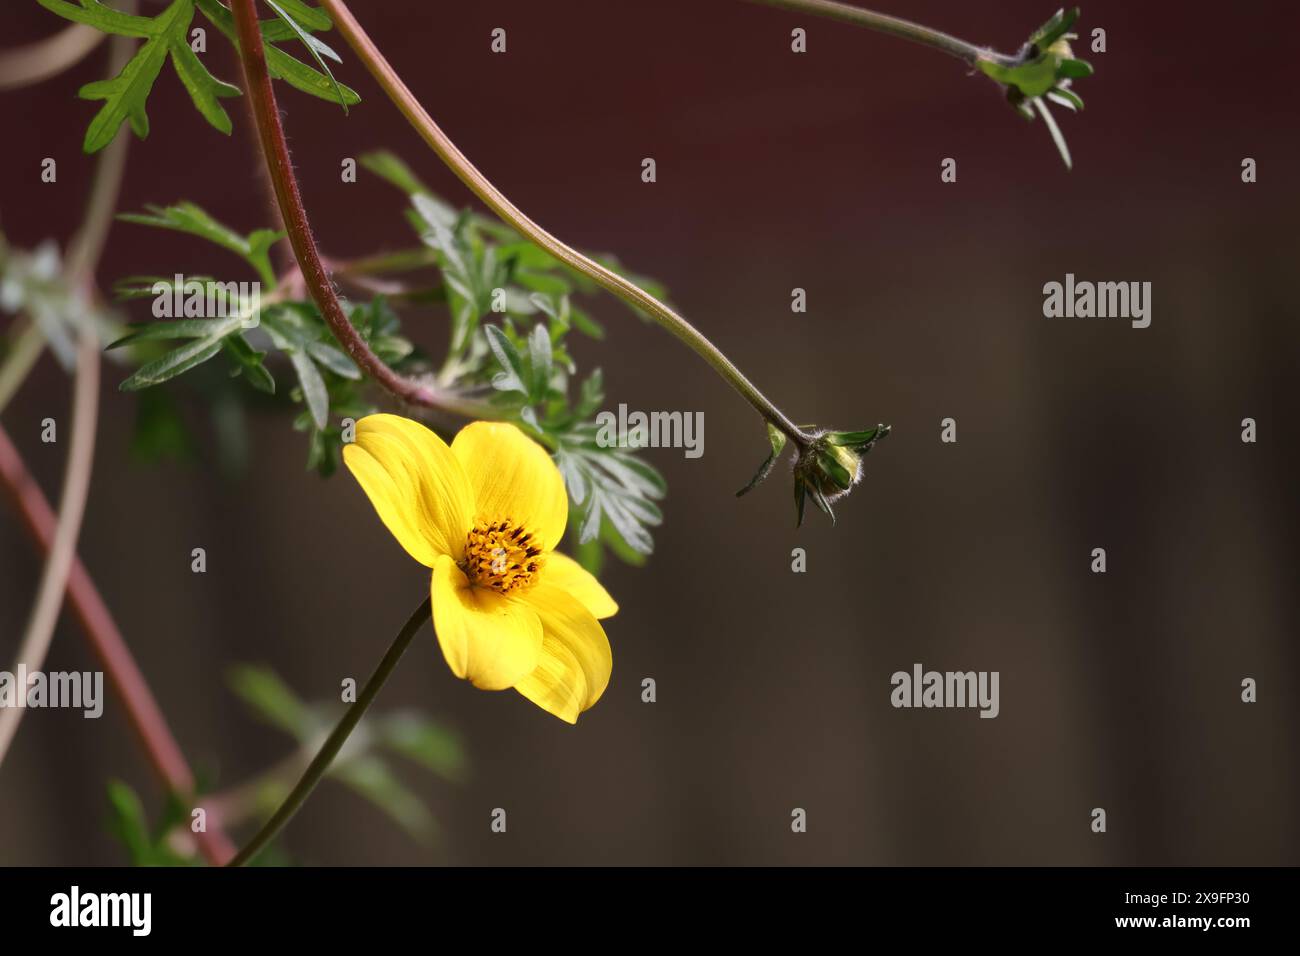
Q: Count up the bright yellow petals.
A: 5